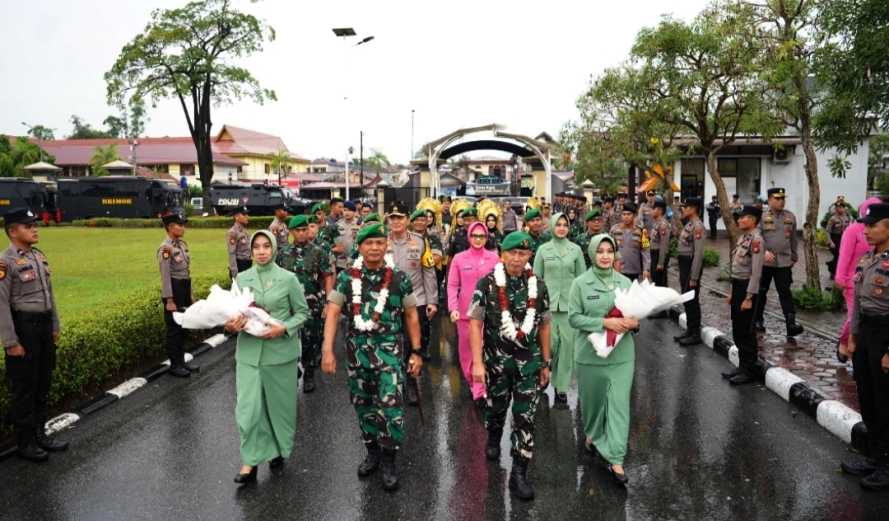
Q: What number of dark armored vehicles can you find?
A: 3